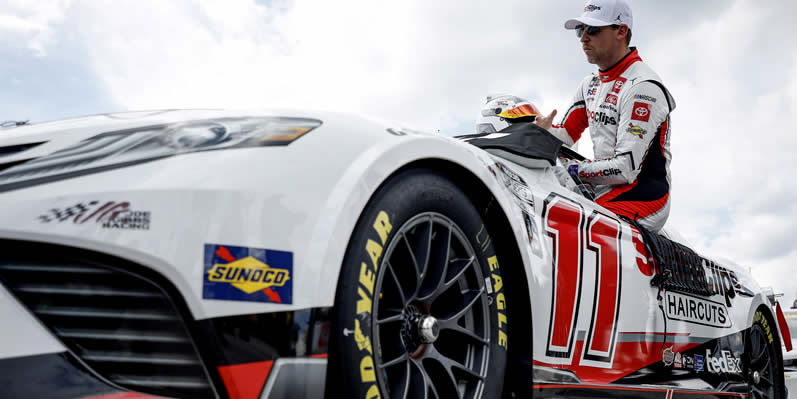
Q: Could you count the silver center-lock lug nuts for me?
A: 2